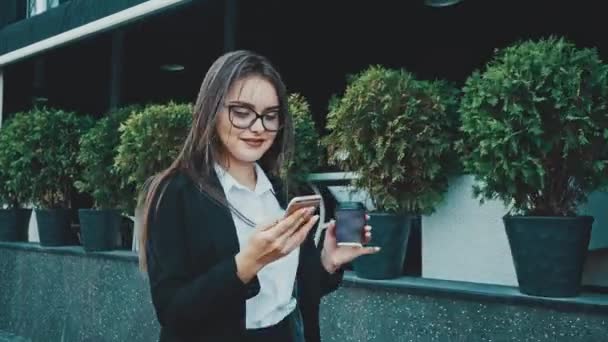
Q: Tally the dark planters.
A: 5